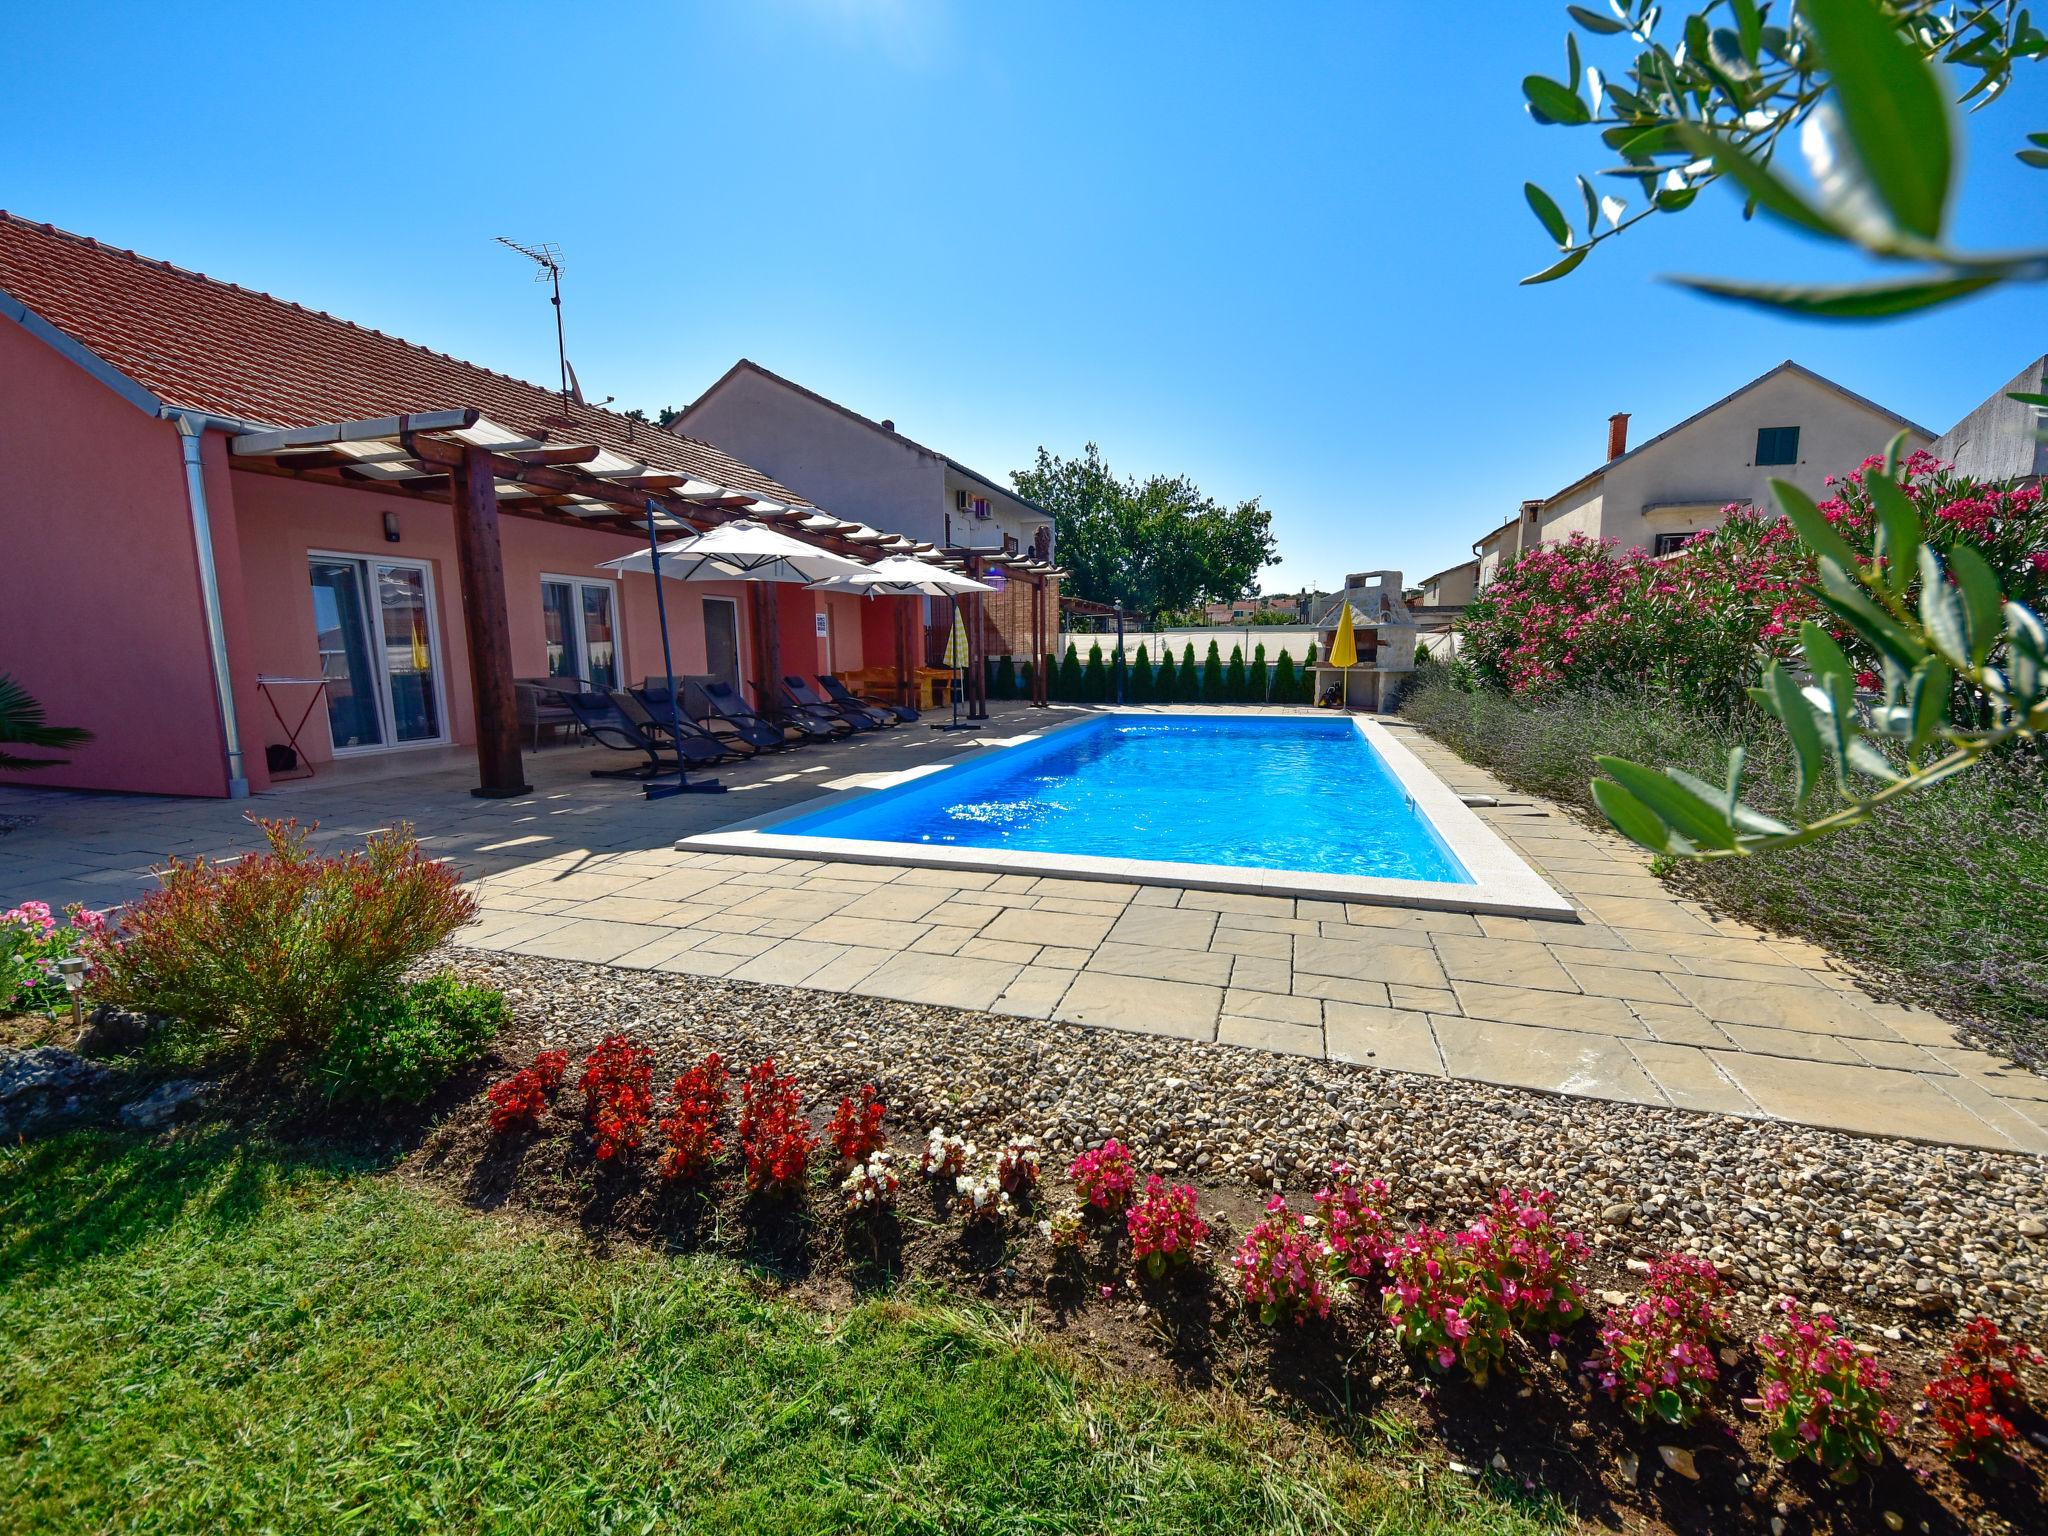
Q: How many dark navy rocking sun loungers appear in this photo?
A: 6